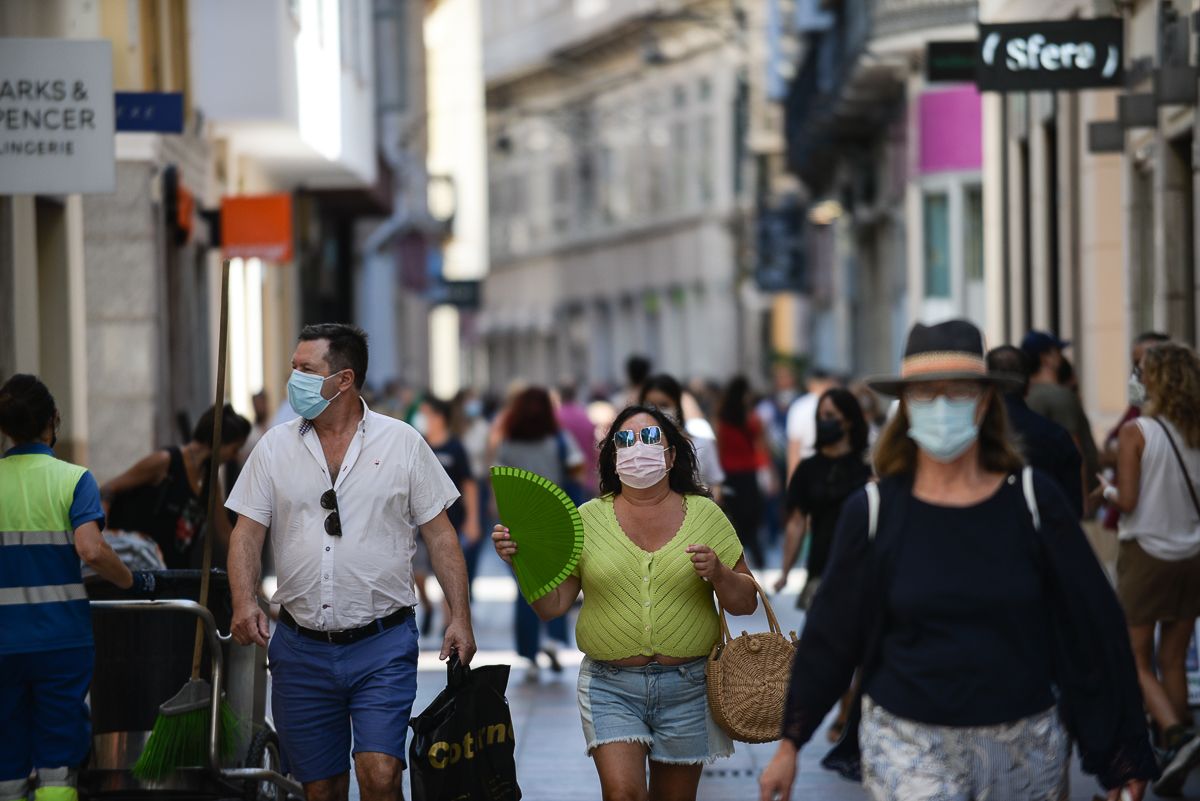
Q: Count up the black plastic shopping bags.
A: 1